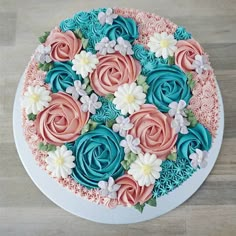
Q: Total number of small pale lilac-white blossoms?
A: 13